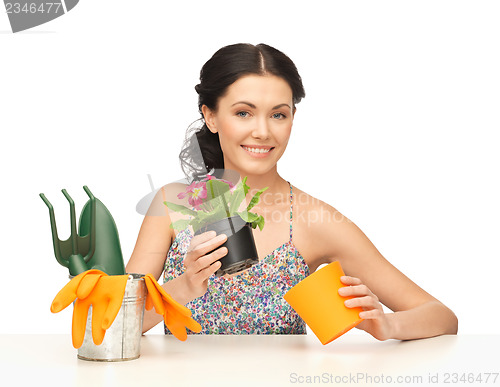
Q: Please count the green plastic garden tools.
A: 2